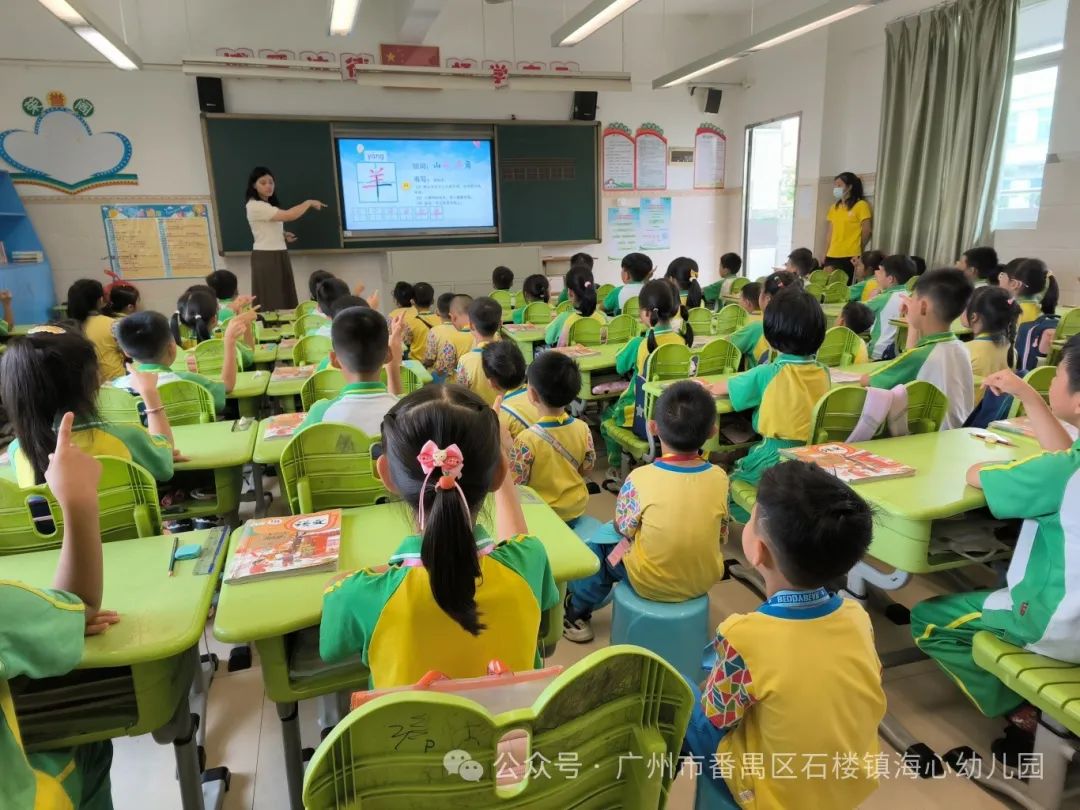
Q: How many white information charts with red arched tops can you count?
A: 3